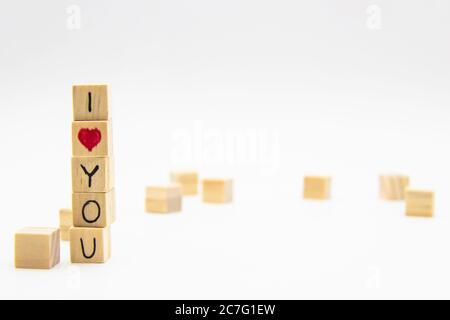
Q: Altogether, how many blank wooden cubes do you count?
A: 8